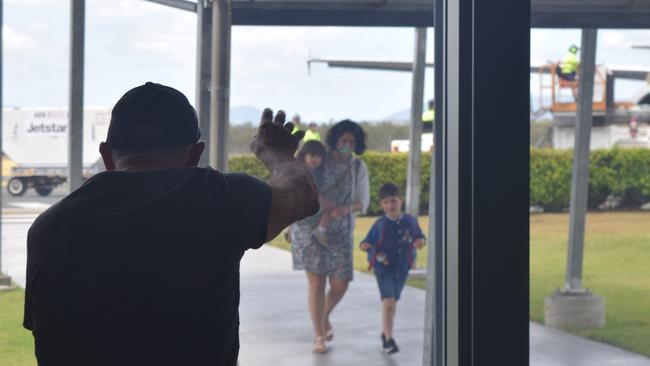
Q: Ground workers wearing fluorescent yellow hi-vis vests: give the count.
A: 4